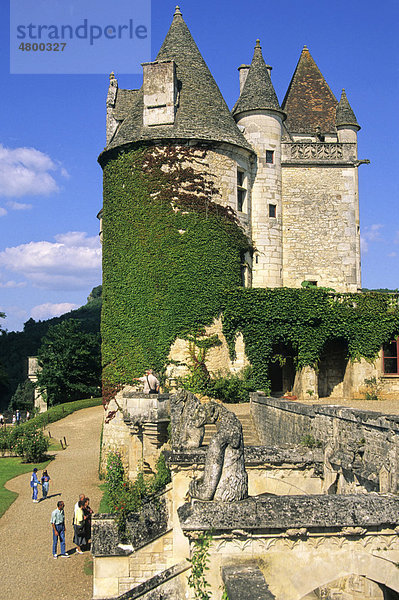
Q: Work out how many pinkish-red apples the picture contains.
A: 0